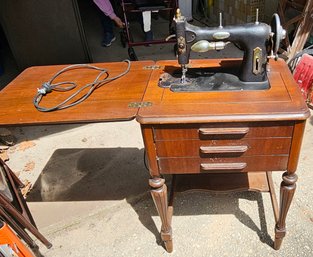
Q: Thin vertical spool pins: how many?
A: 2